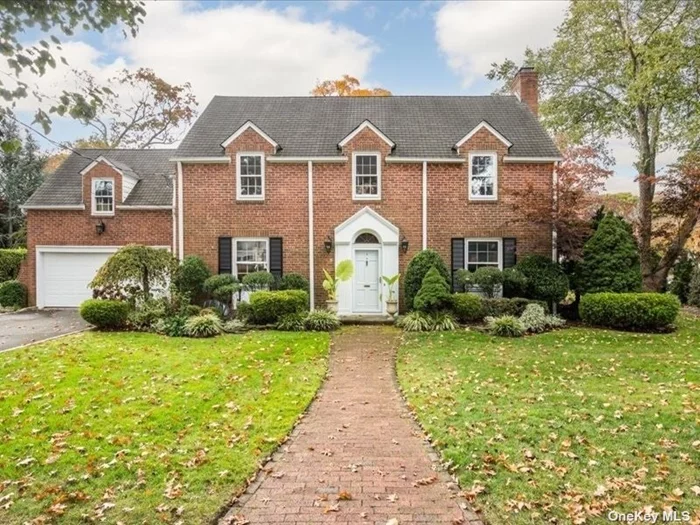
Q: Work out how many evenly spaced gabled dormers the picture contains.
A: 3